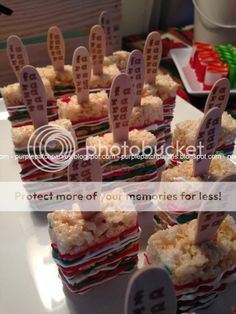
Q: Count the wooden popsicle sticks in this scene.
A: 14